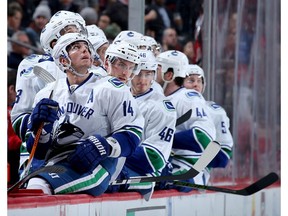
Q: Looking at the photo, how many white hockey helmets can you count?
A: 9